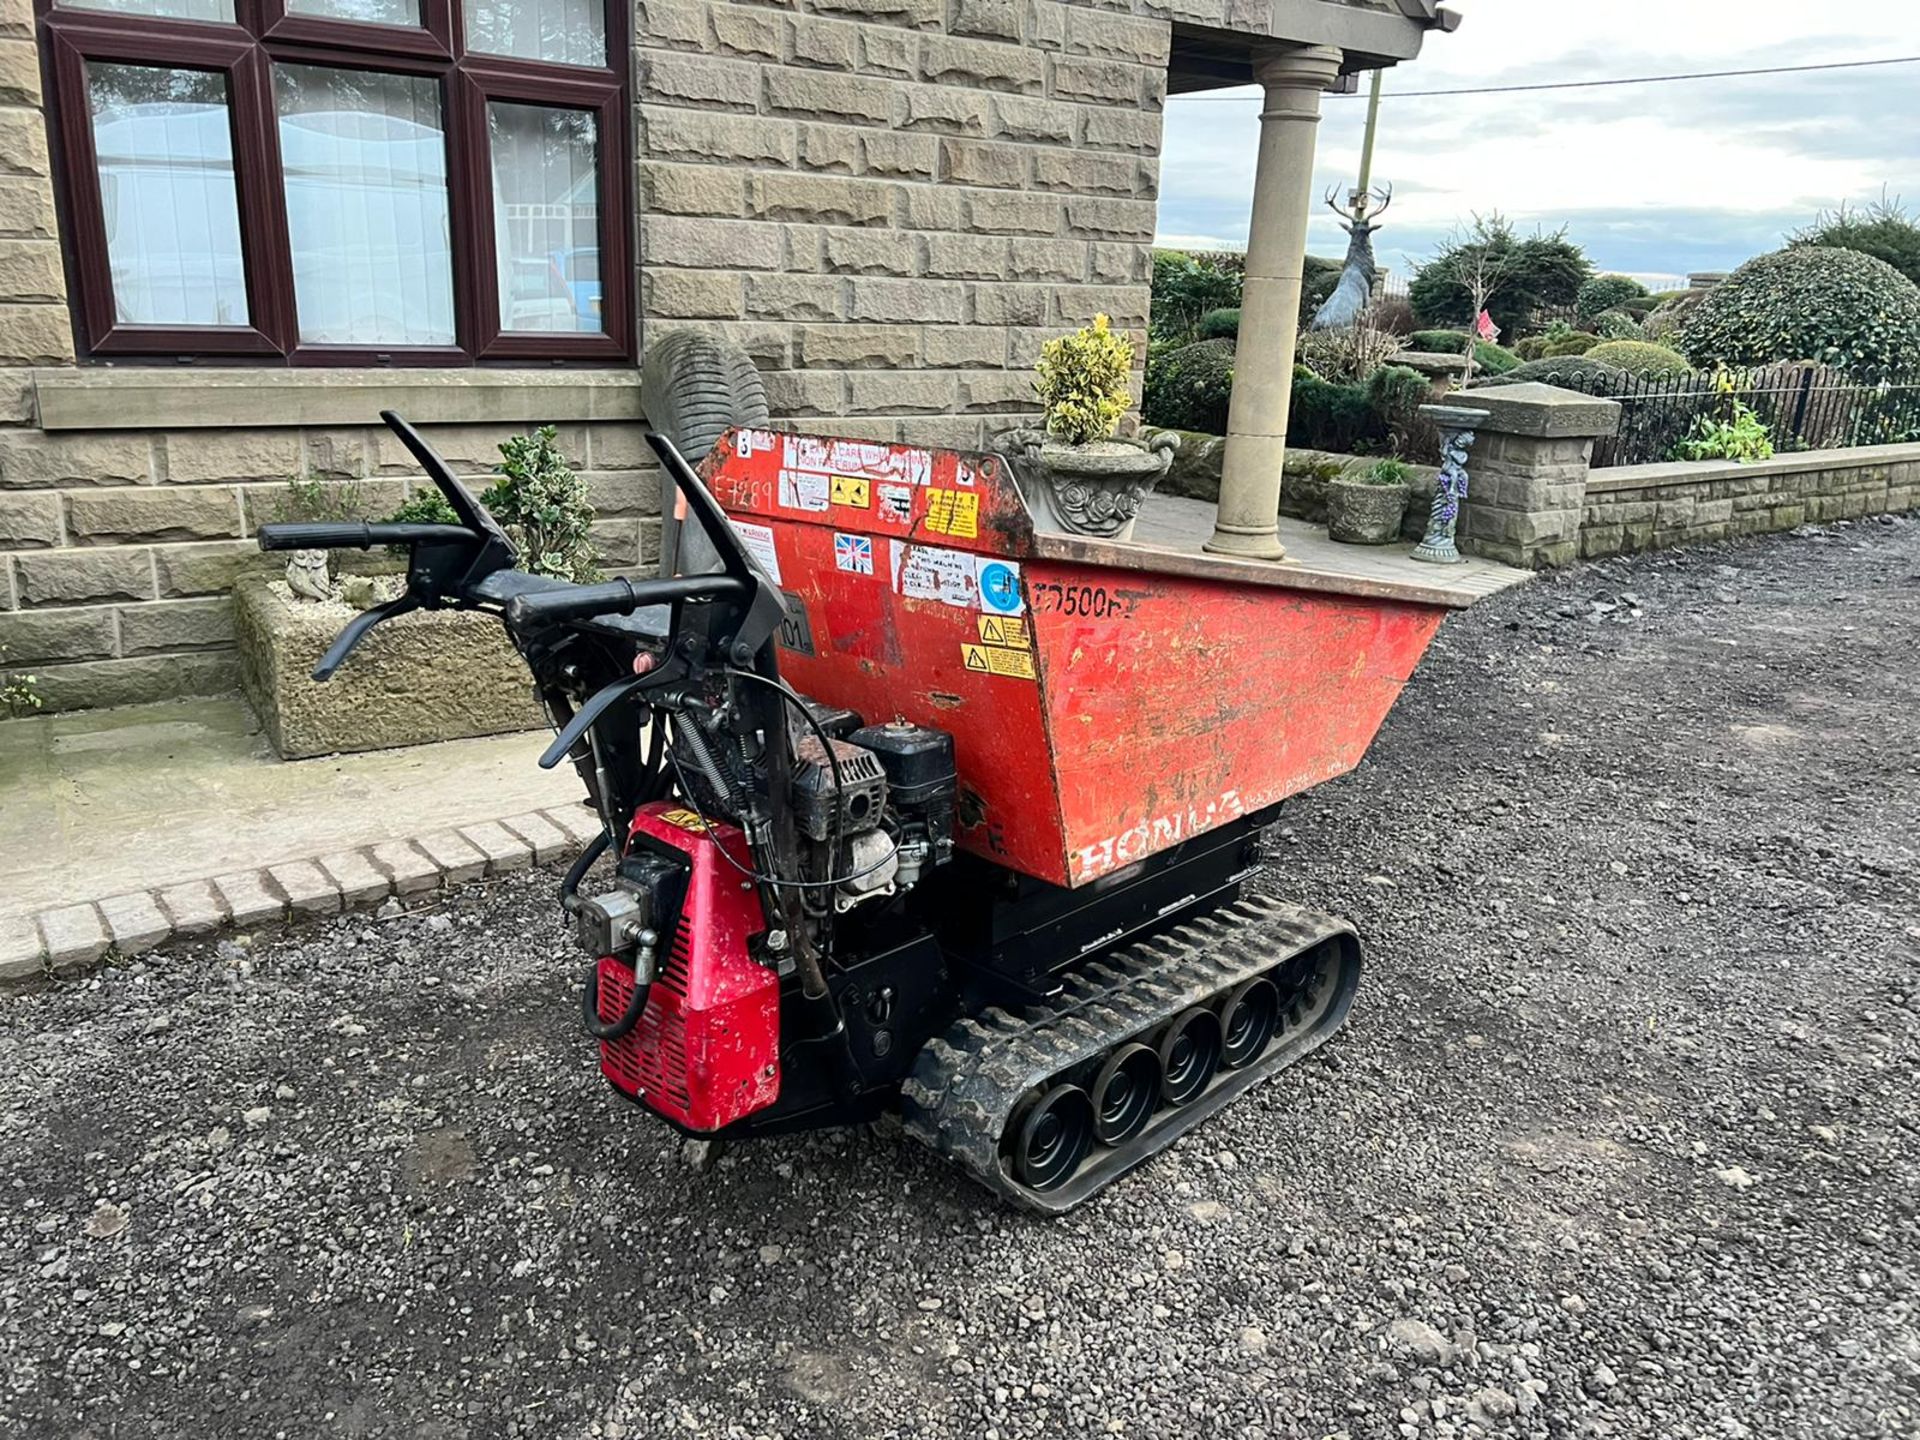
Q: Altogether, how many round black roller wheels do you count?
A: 4